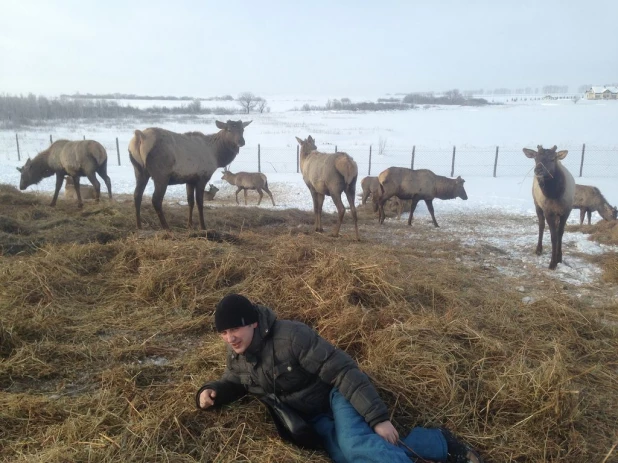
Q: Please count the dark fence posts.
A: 12